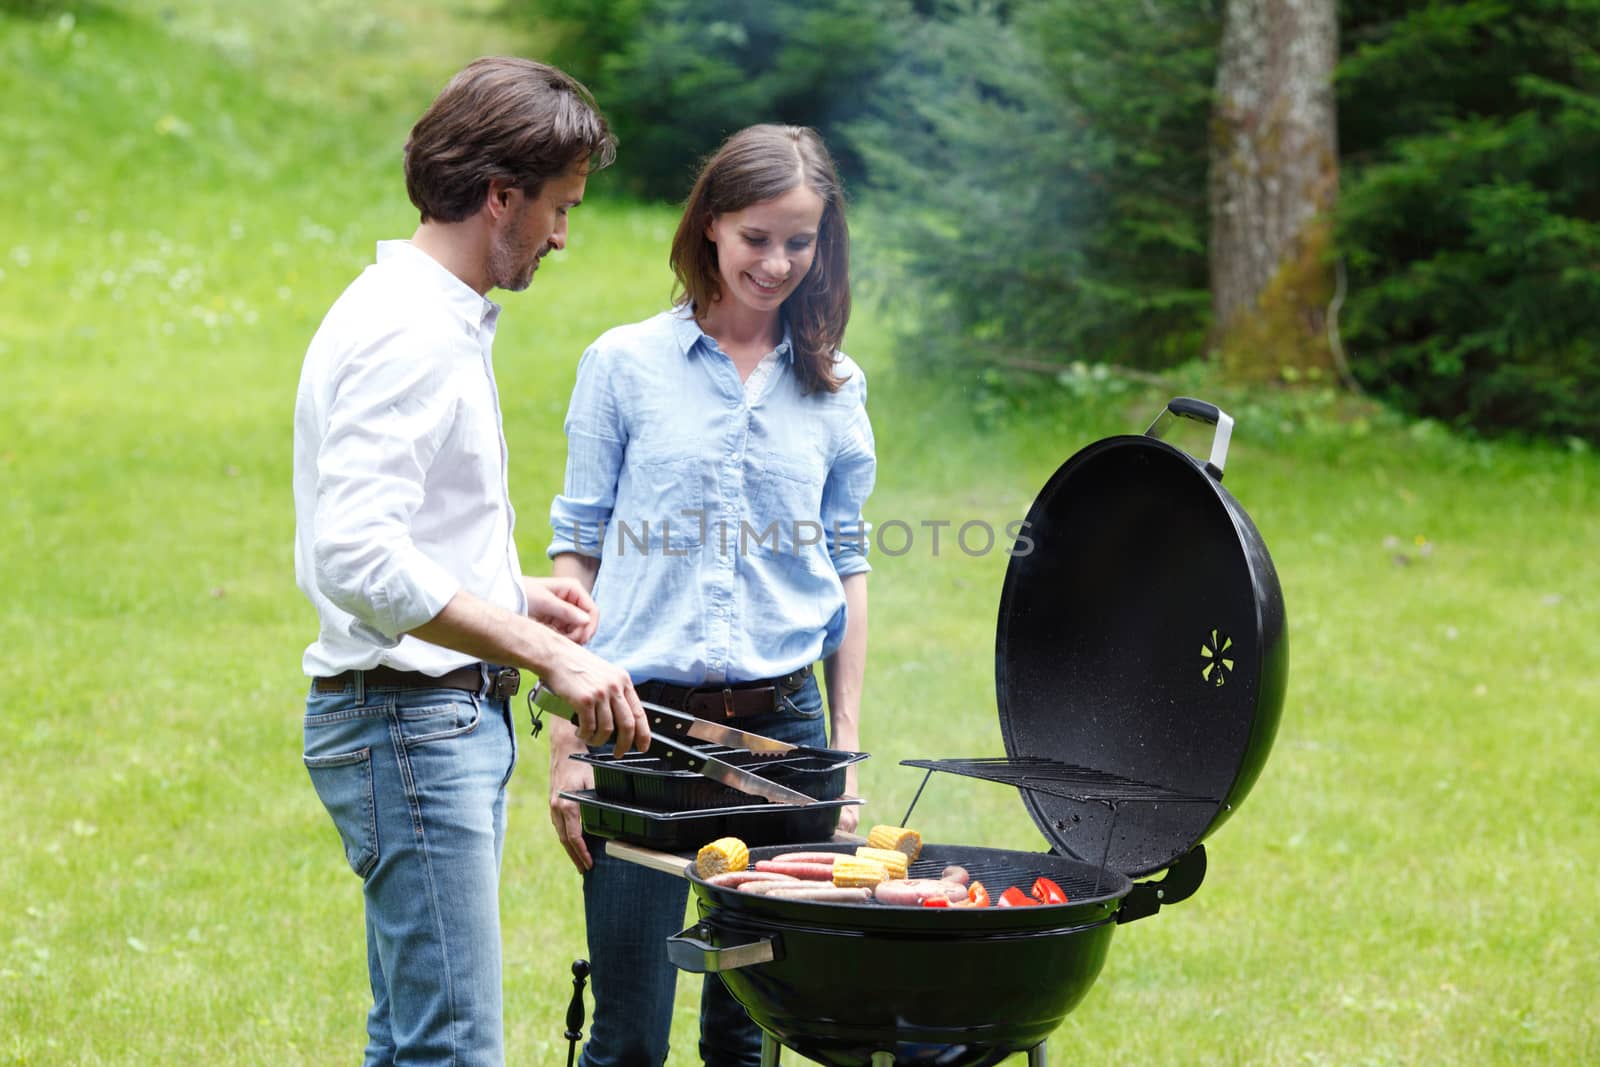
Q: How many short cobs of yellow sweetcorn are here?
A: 4